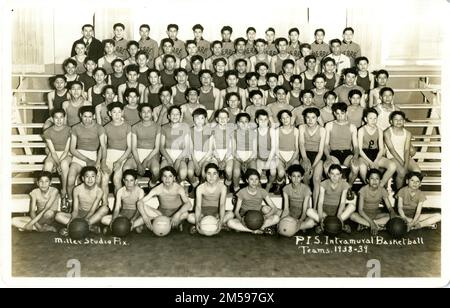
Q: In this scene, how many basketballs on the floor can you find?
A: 8